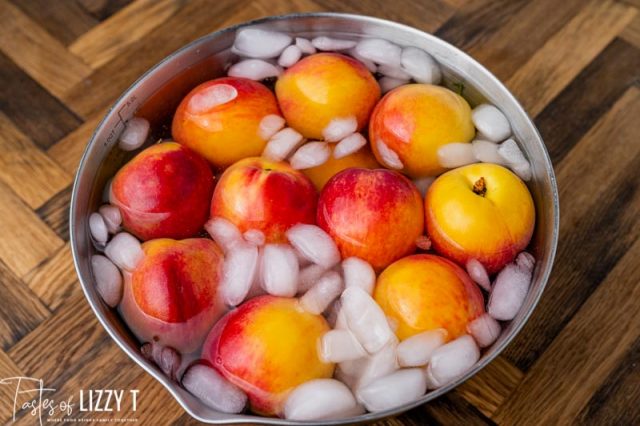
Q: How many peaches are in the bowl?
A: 11